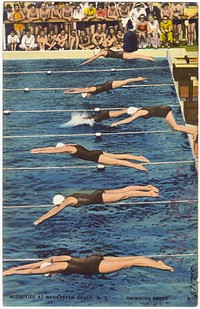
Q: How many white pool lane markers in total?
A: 7